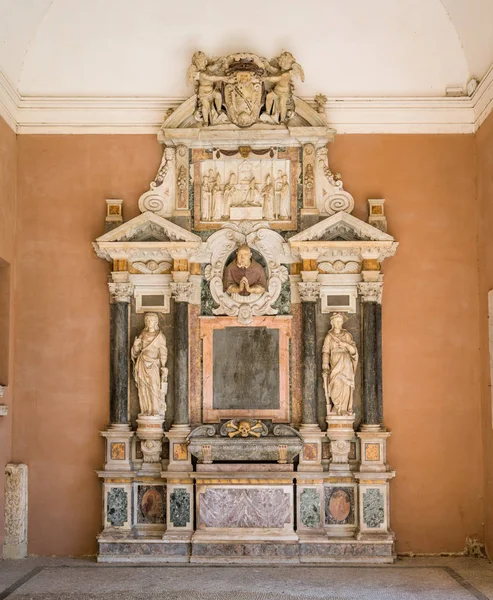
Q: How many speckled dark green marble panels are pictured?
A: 4